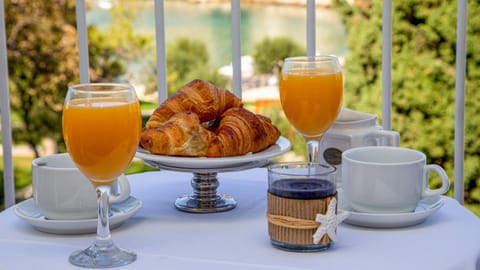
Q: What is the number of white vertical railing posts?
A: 7